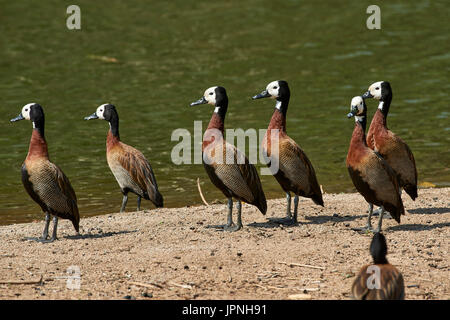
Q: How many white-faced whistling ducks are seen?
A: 7